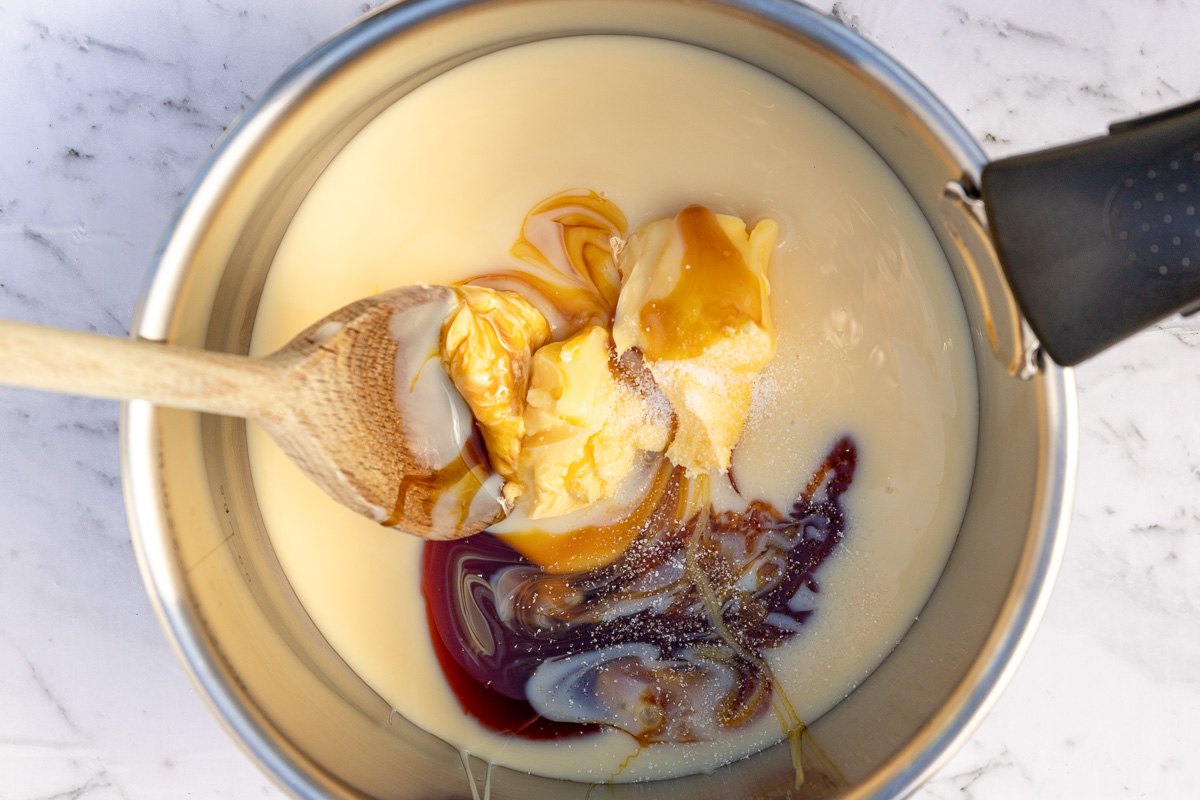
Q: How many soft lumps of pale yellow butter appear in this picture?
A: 3